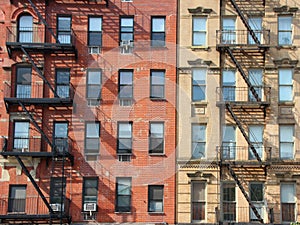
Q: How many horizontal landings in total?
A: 8